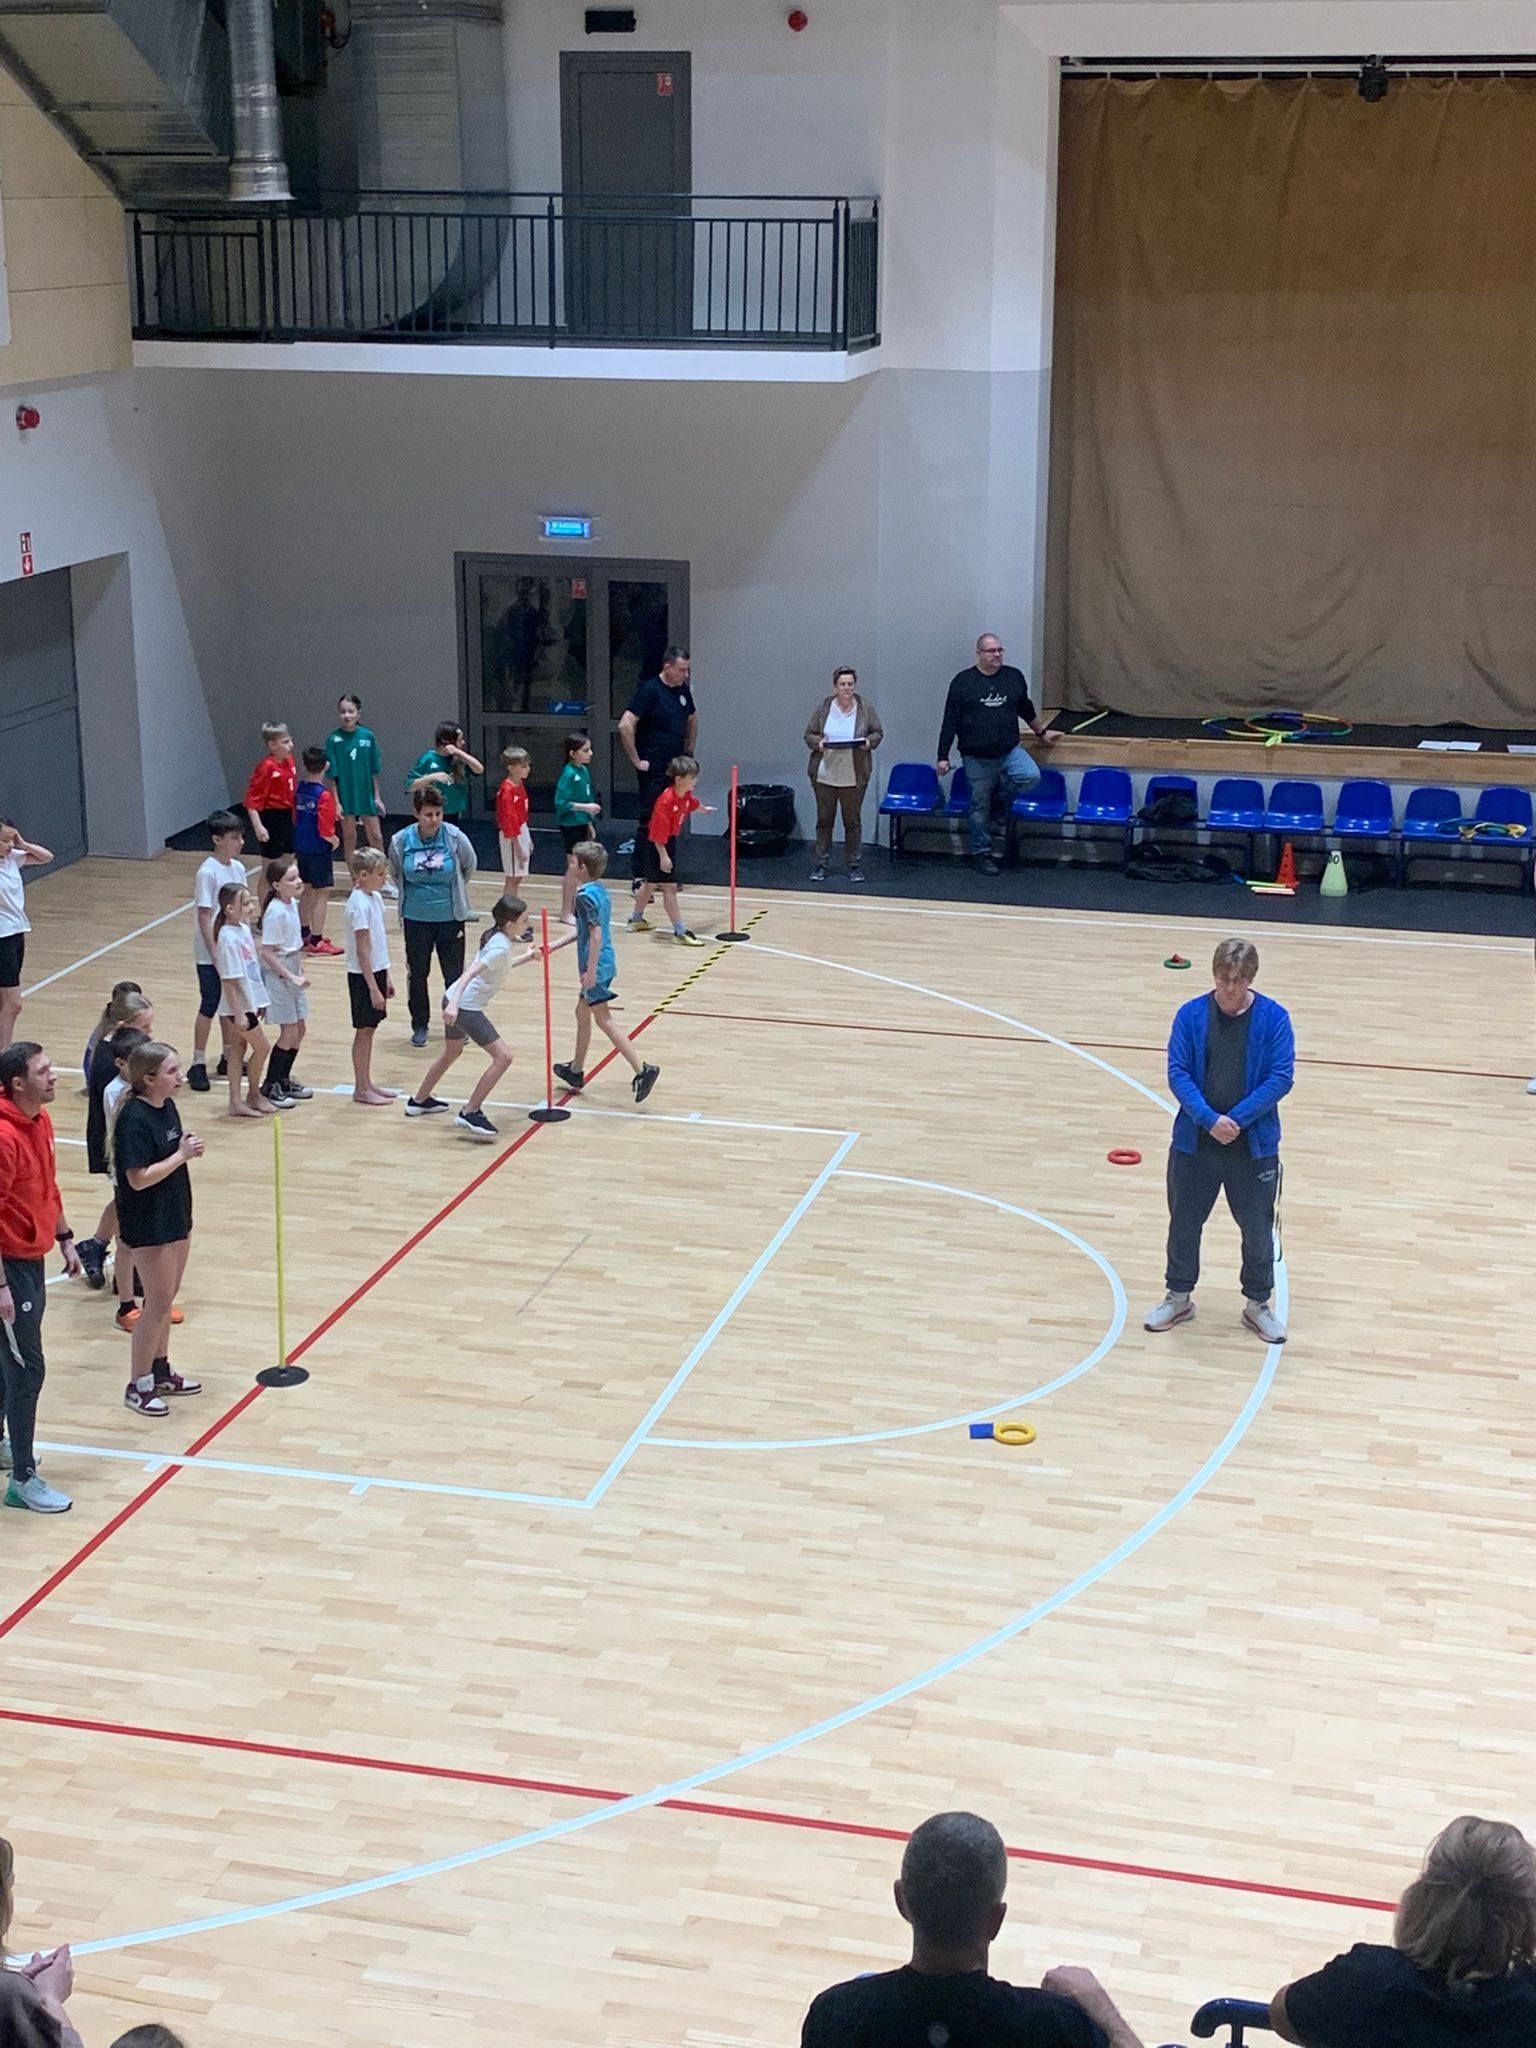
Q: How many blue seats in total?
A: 10